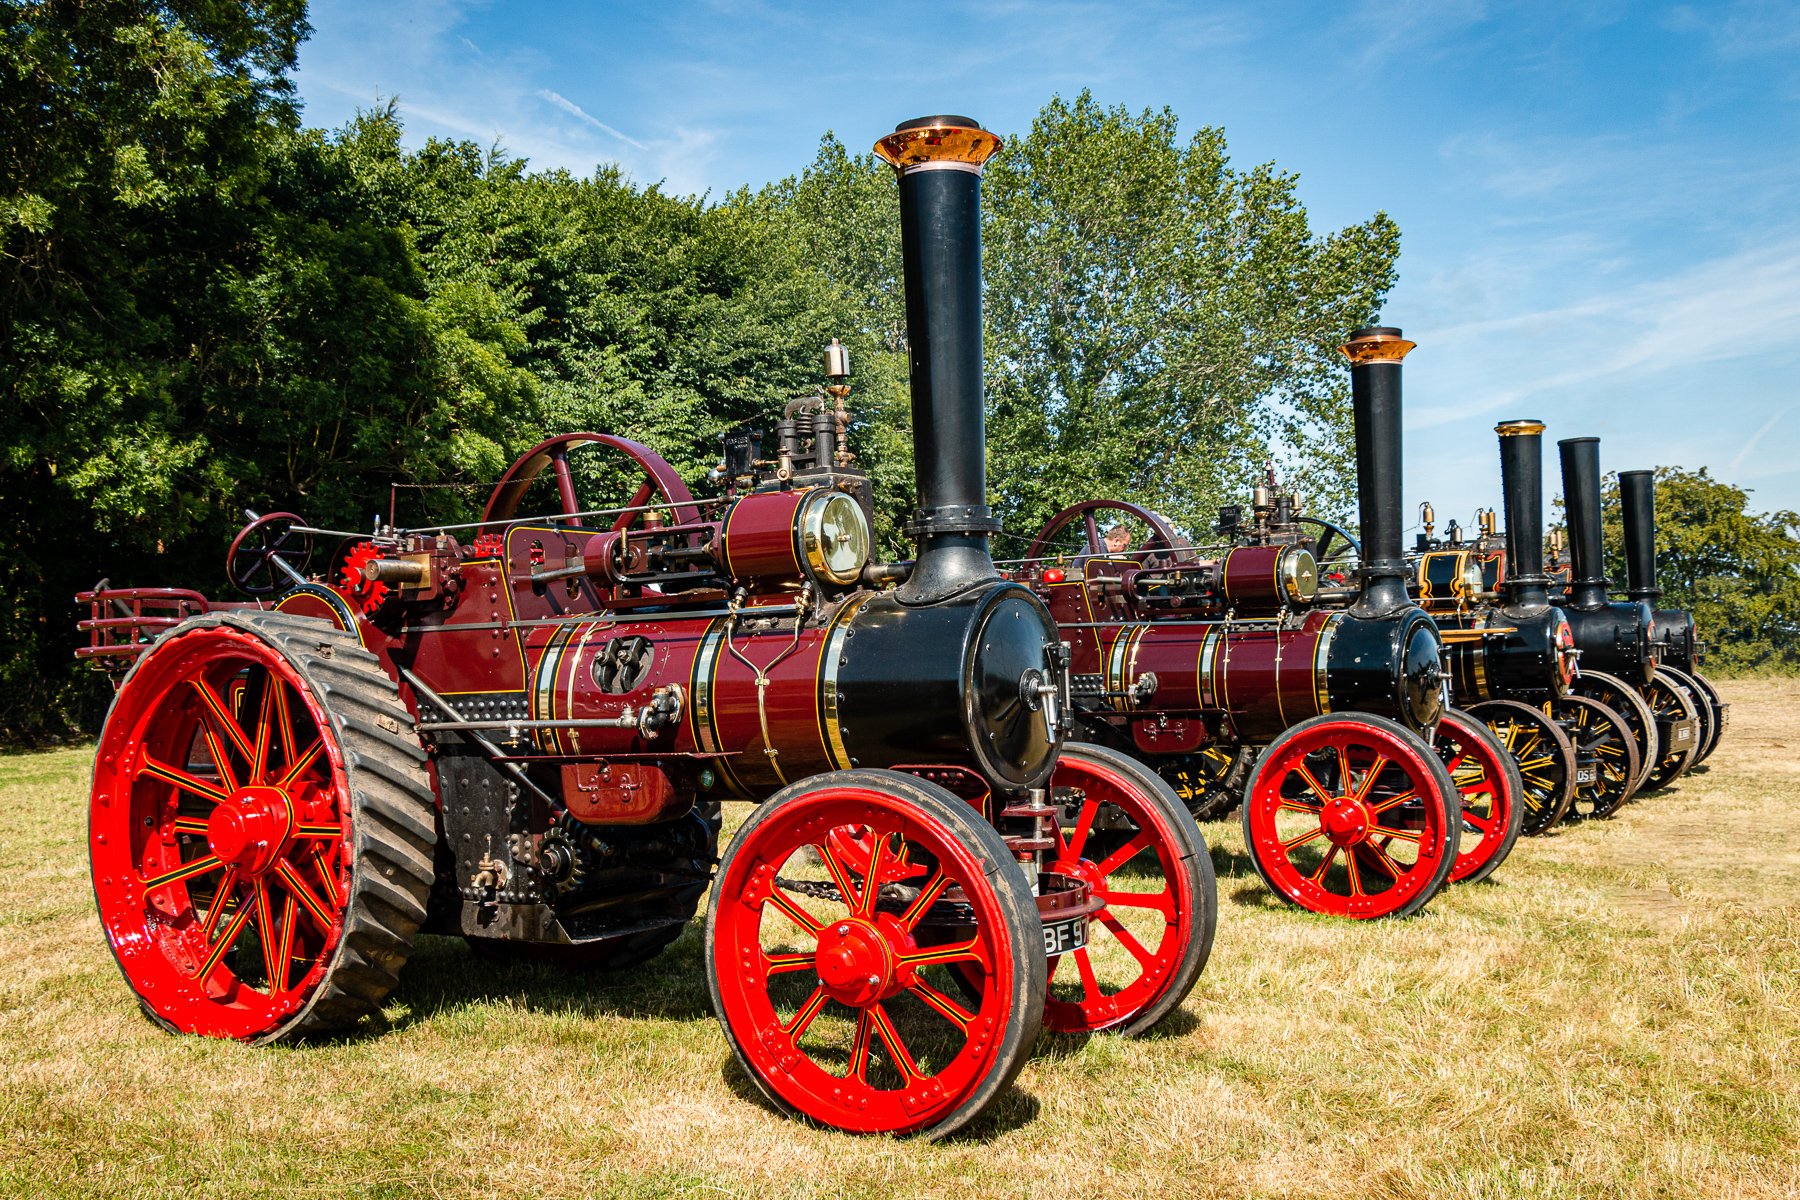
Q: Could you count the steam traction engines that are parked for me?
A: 5